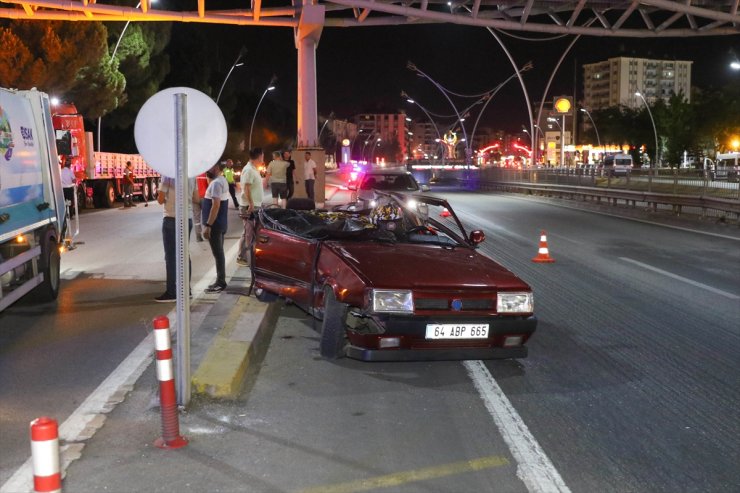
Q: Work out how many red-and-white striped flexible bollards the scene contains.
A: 2